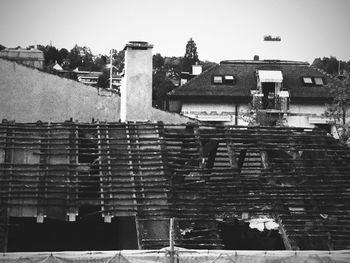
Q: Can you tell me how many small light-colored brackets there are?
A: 3